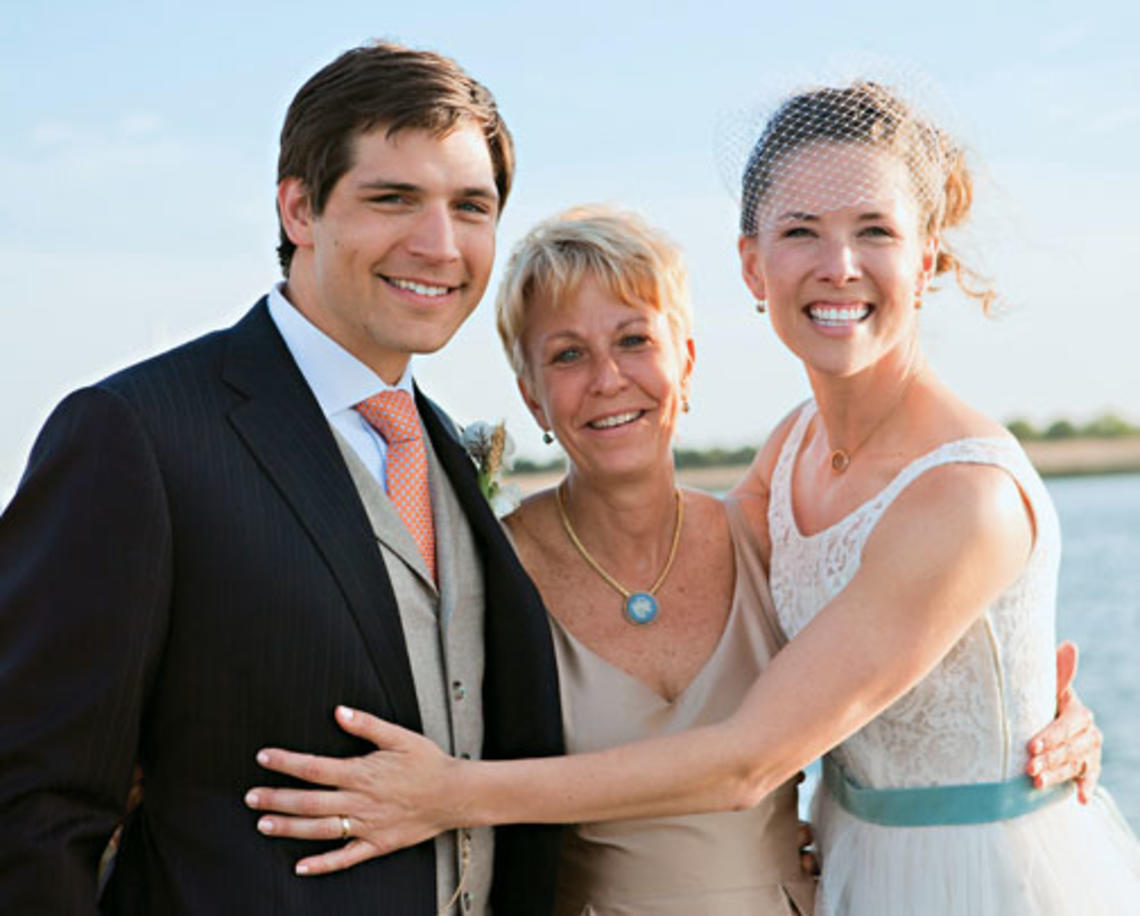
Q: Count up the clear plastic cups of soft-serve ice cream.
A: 0